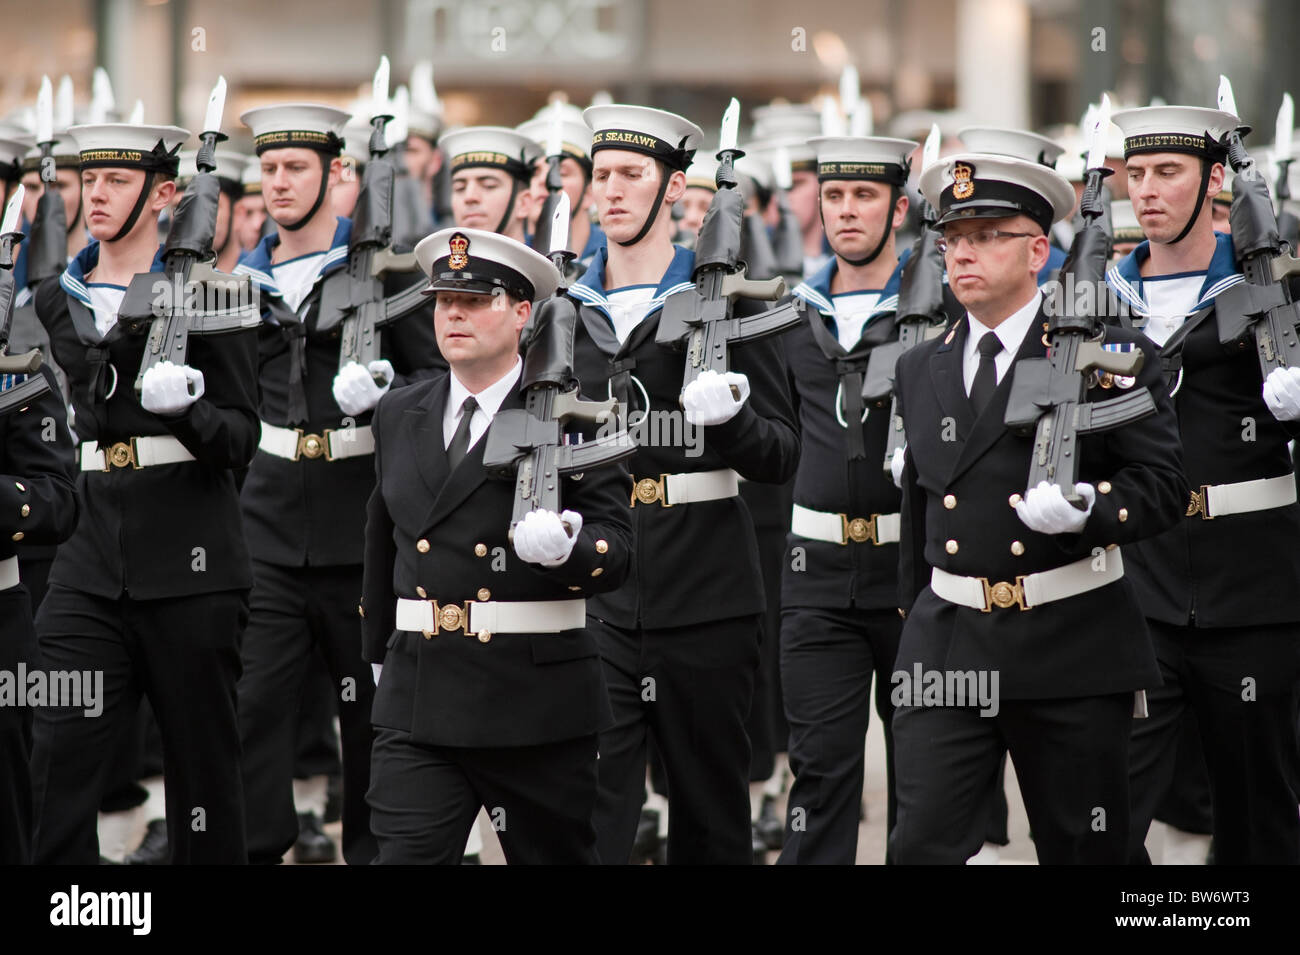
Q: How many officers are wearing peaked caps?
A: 2